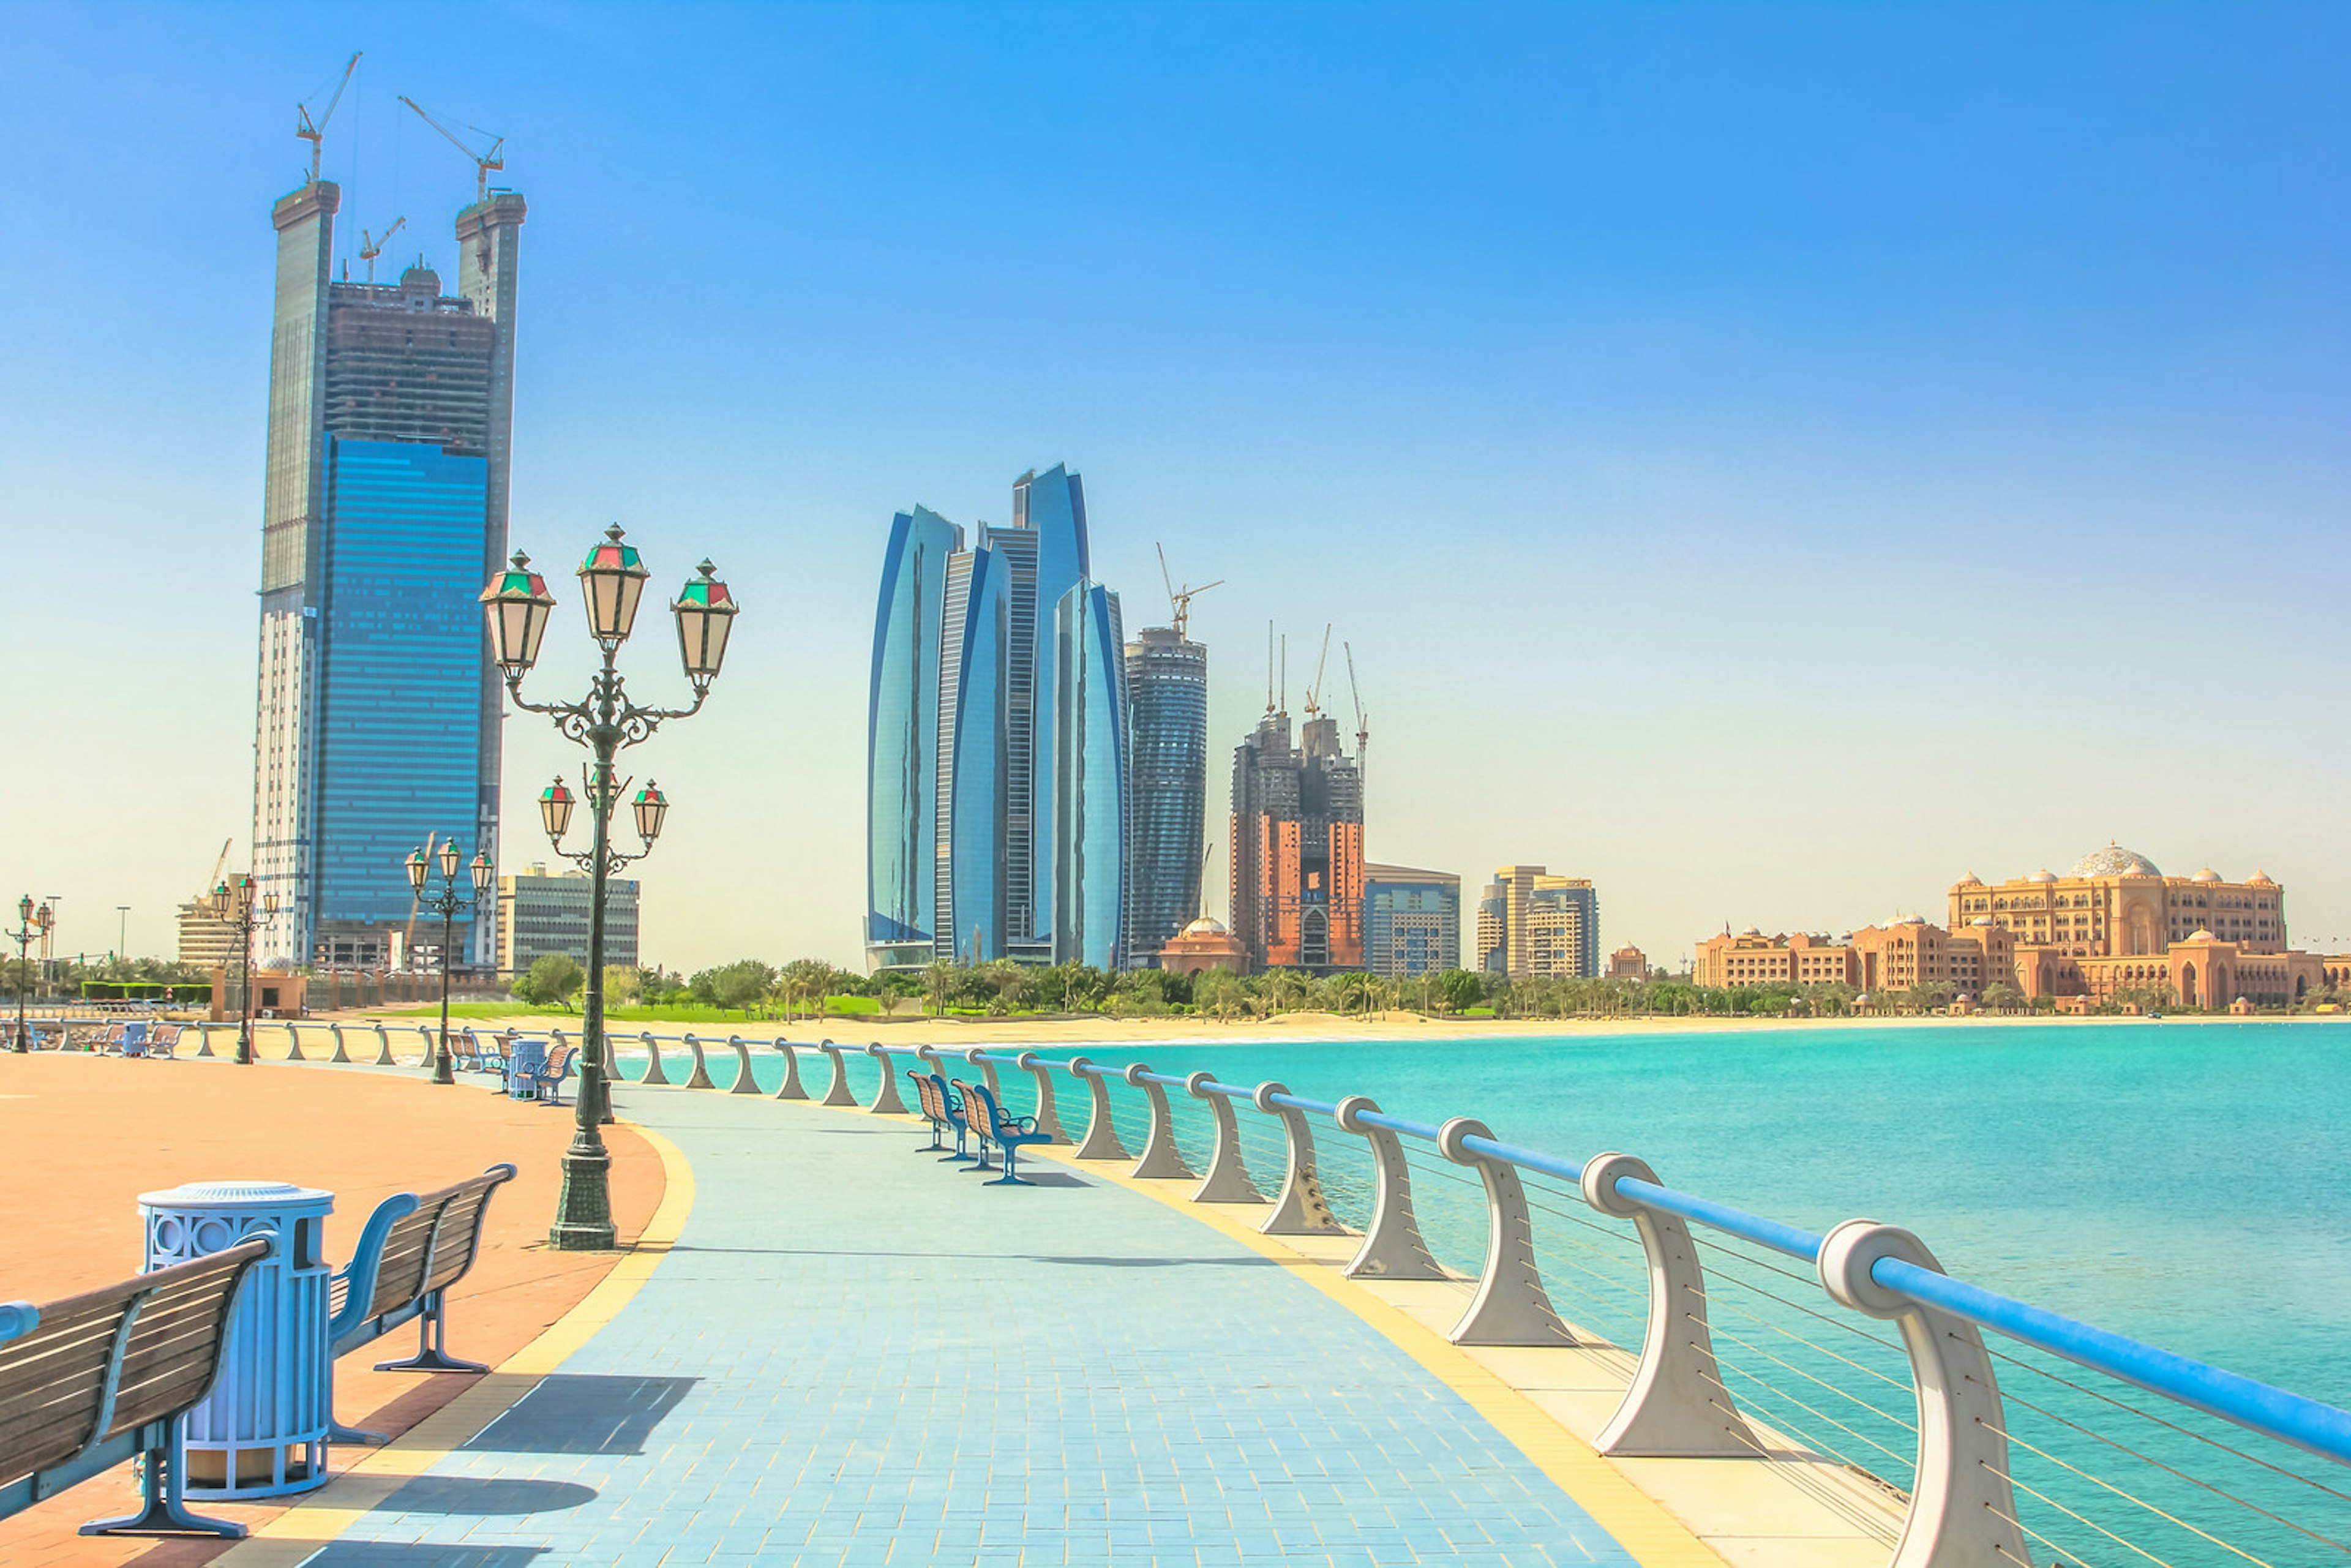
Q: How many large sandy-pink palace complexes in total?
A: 1